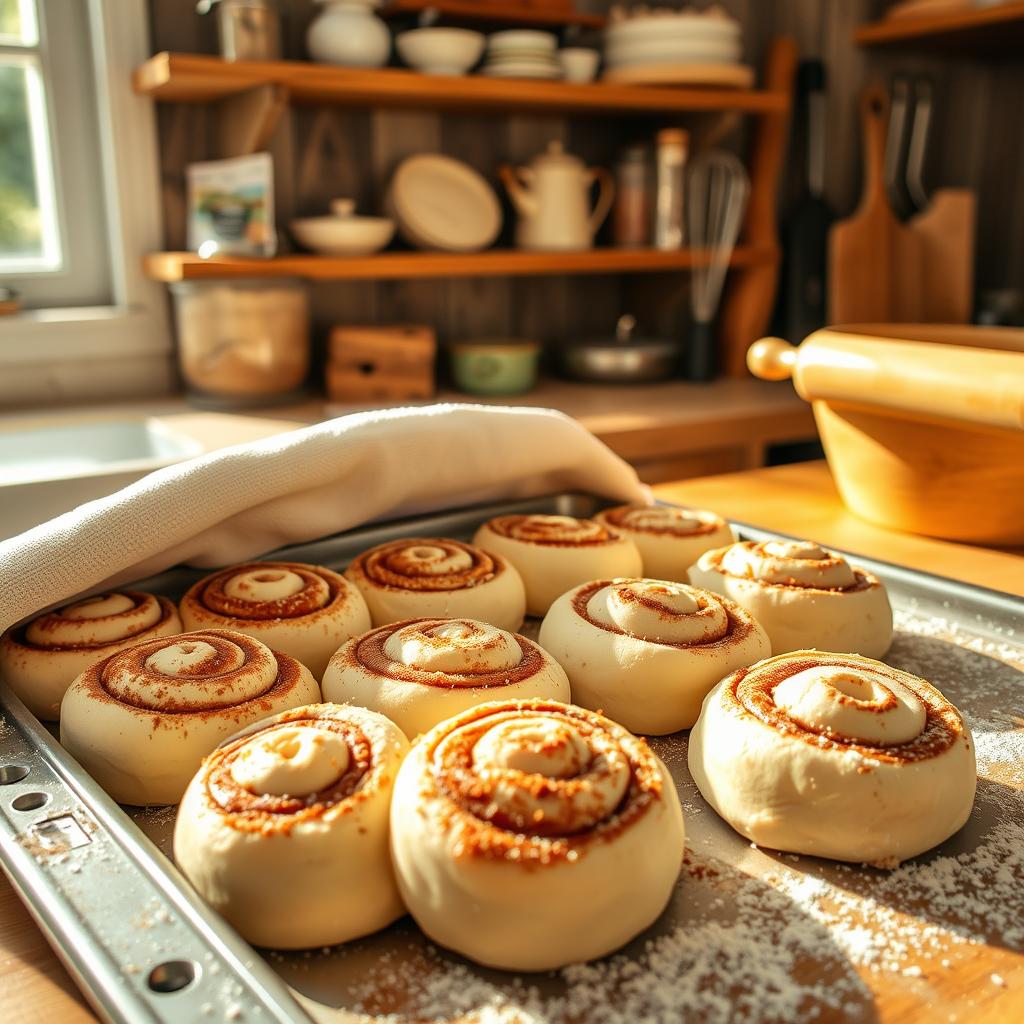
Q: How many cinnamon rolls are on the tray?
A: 12